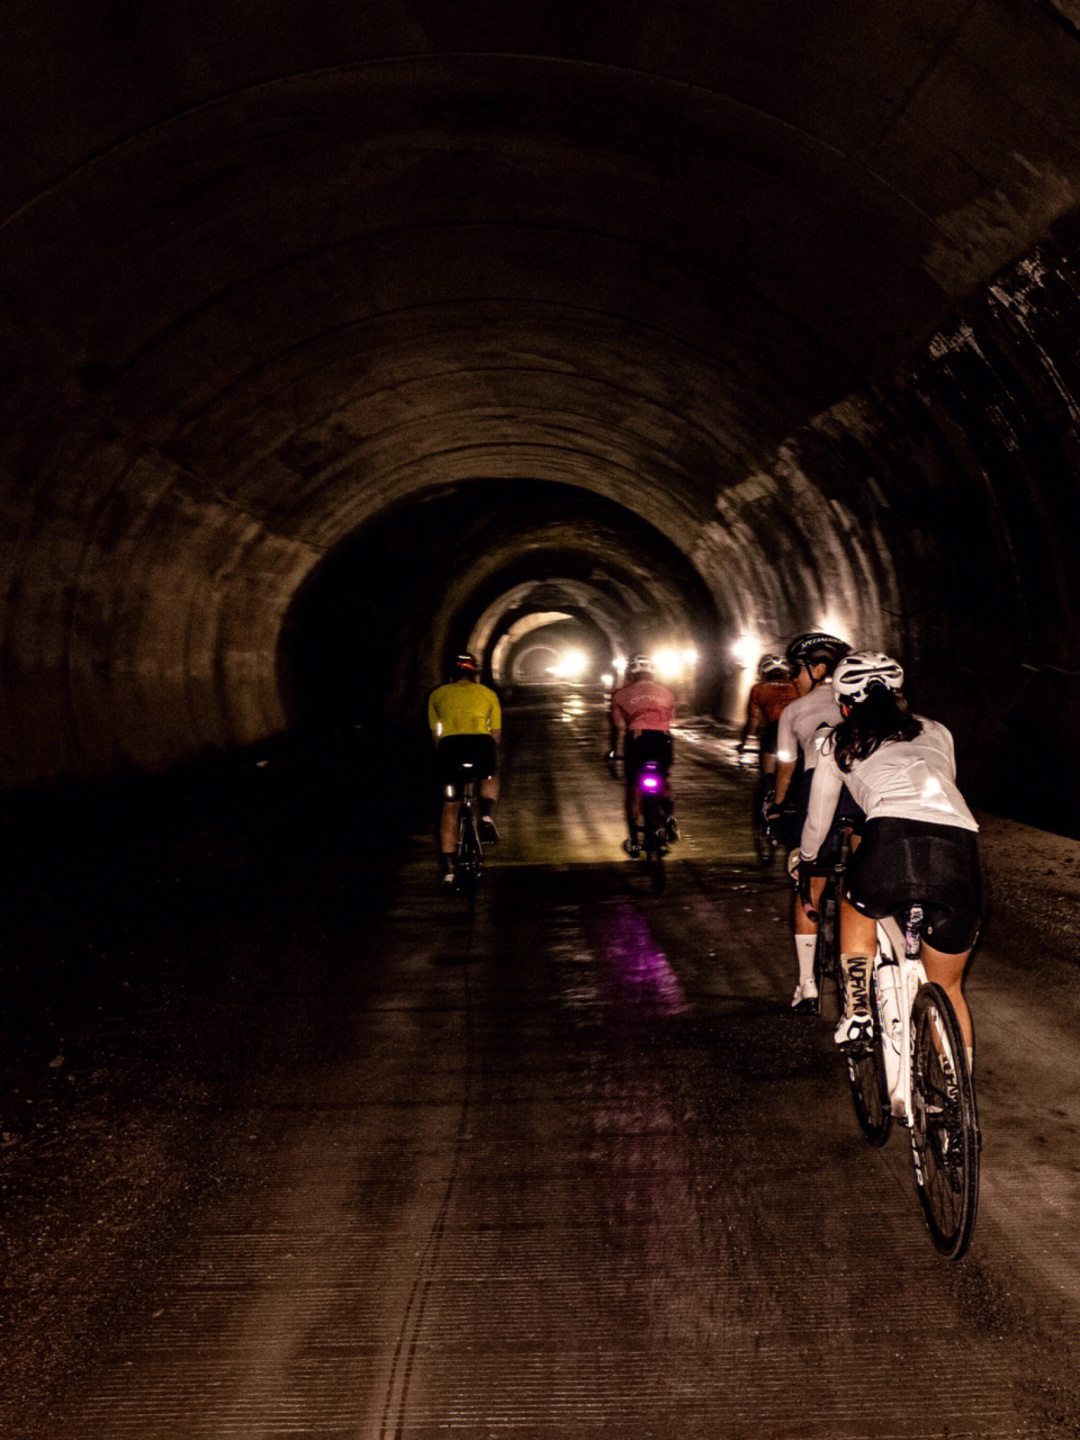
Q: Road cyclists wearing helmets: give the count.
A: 5